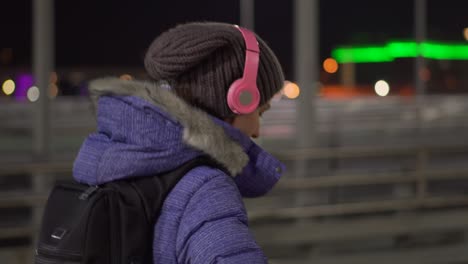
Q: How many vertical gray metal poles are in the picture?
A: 4